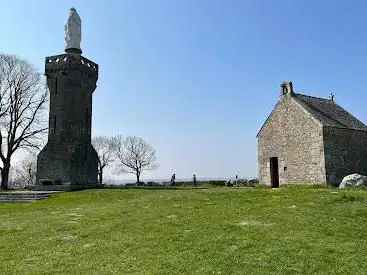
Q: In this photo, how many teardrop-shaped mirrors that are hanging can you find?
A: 0